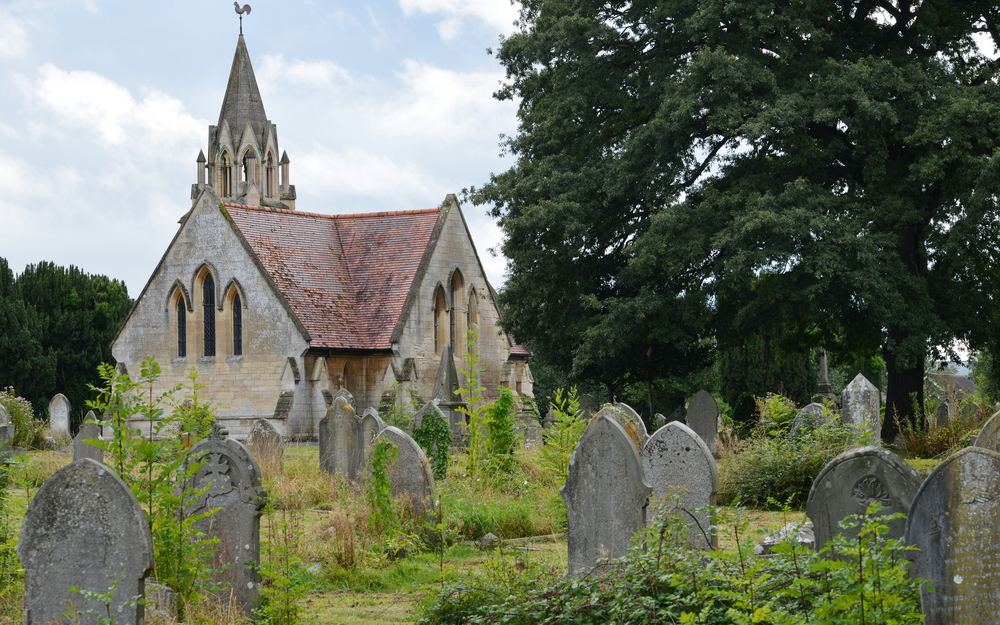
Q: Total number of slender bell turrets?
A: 1